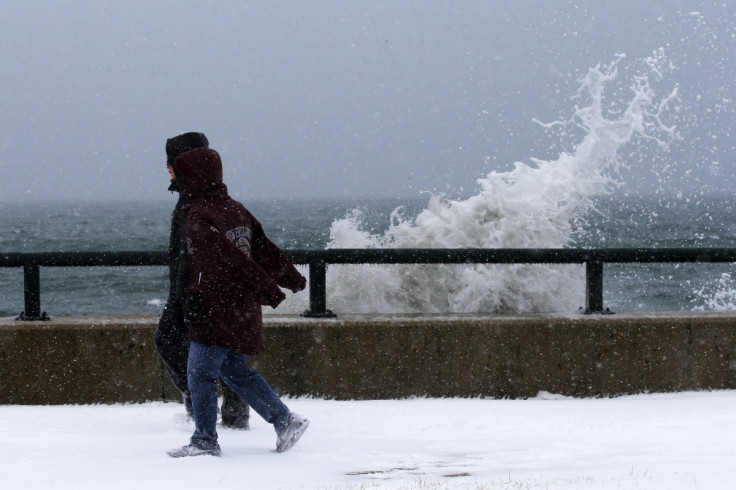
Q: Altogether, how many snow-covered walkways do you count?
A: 1